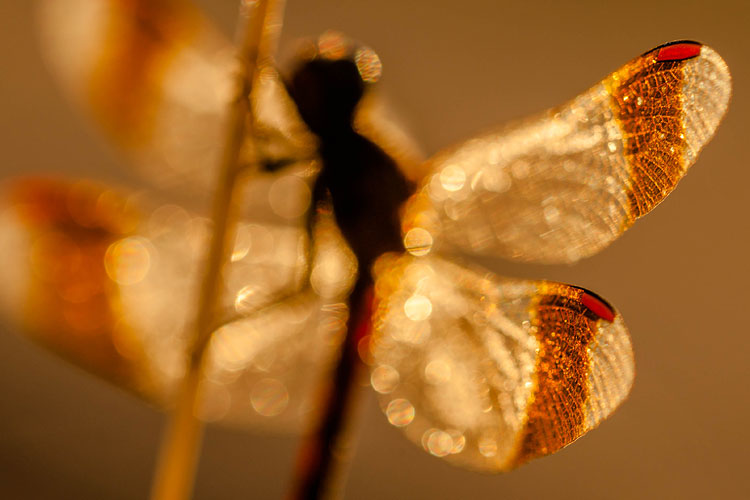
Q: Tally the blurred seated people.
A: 0